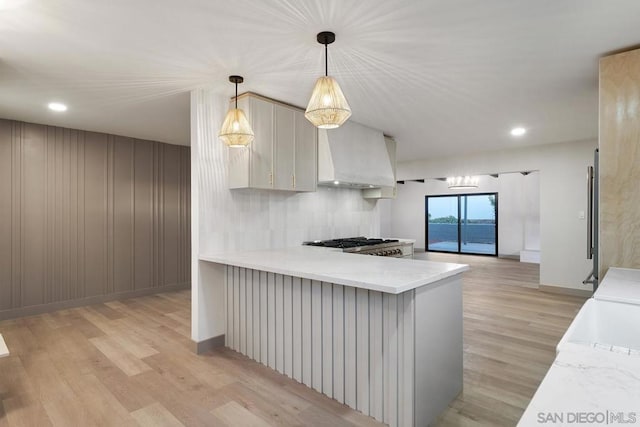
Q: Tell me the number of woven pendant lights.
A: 2